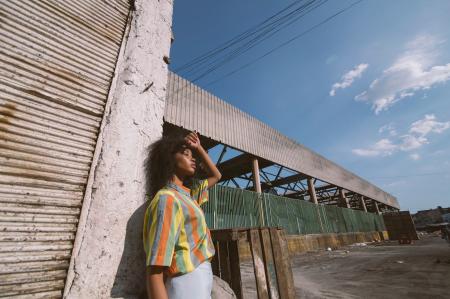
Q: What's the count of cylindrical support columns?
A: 5